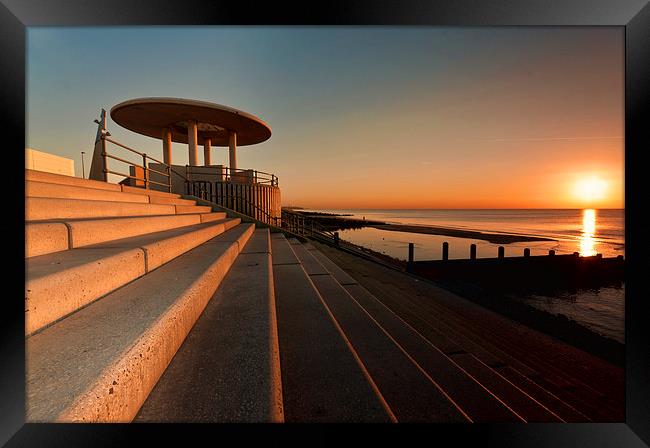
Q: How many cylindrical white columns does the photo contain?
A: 4